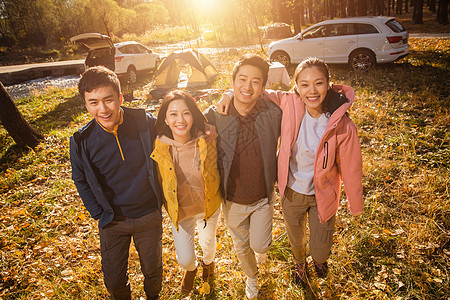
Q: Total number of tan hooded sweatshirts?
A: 1